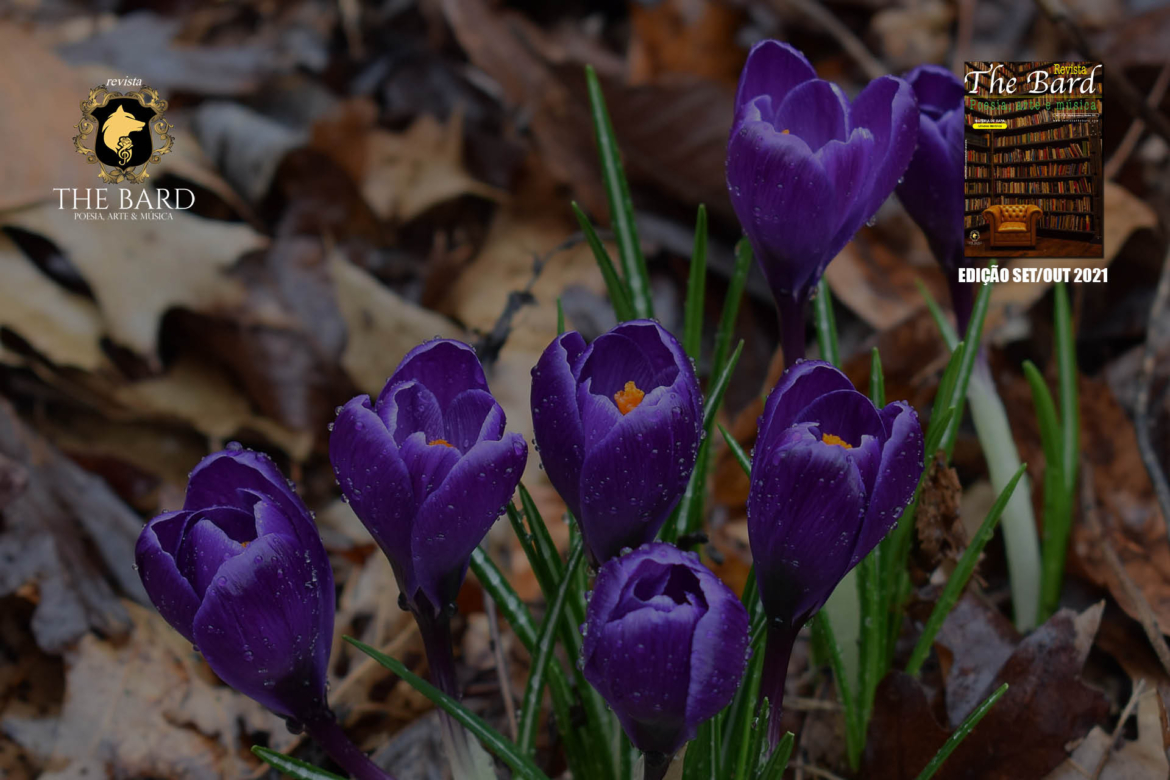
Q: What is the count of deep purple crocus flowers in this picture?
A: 7